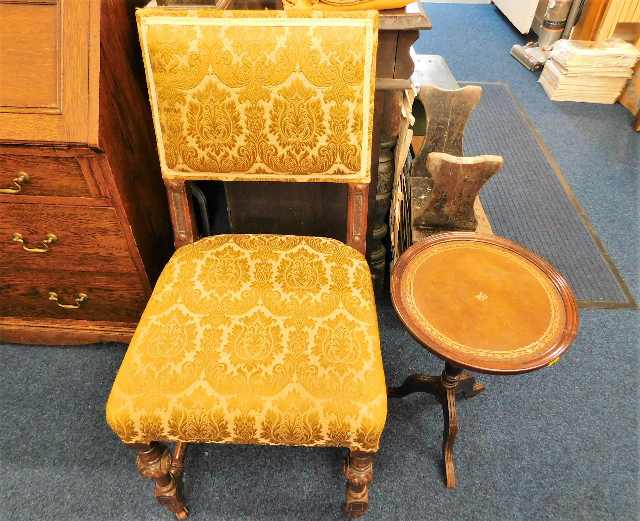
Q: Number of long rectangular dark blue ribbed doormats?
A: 1